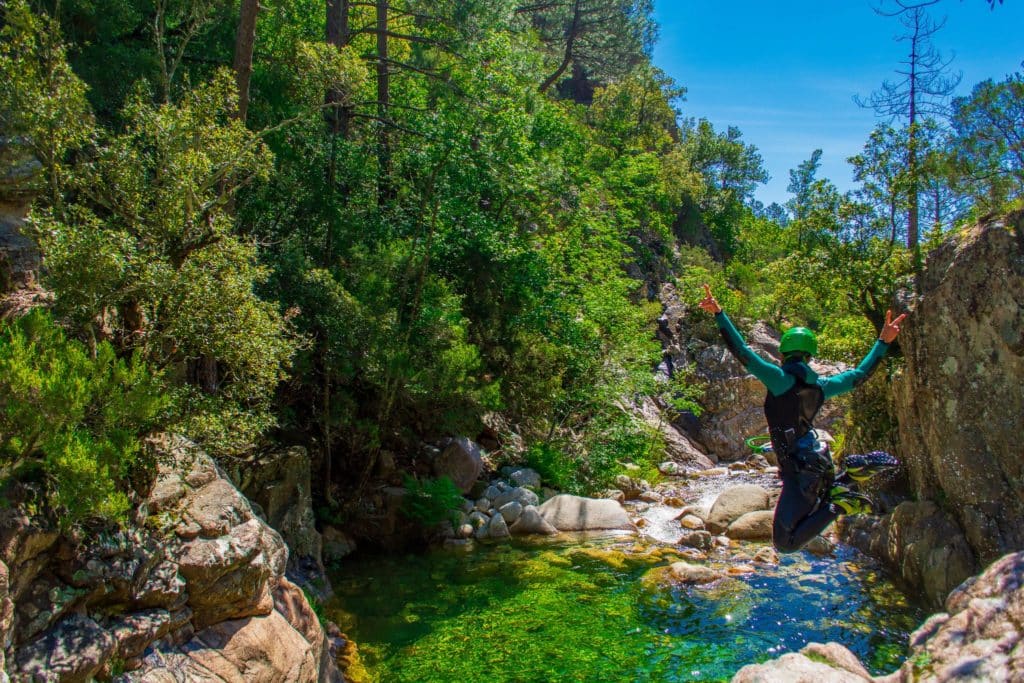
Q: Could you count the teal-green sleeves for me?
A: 2